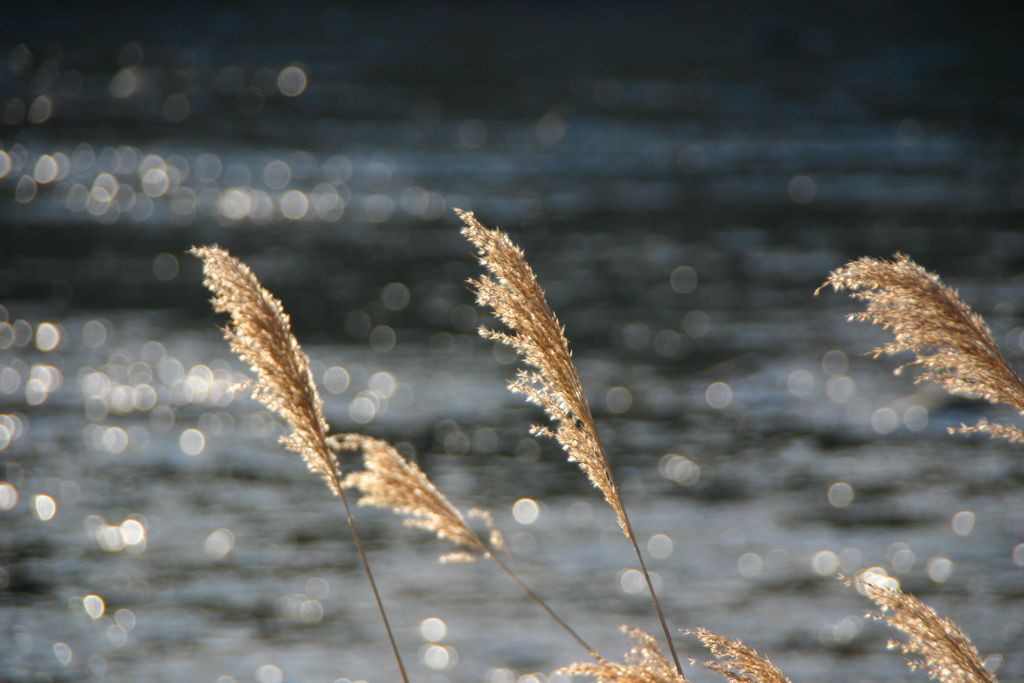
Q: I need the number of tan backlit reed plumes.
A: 7